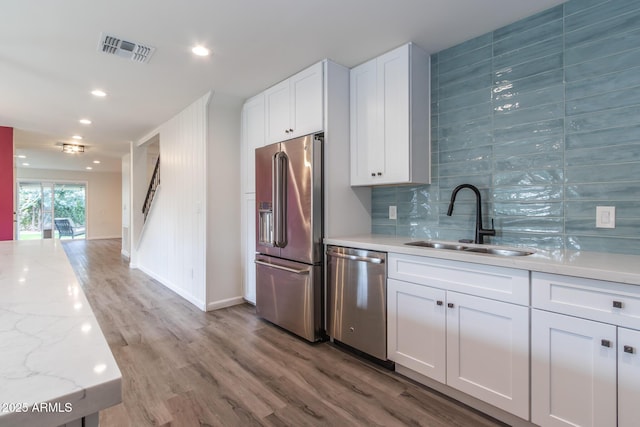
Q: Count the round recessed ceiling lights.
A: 8